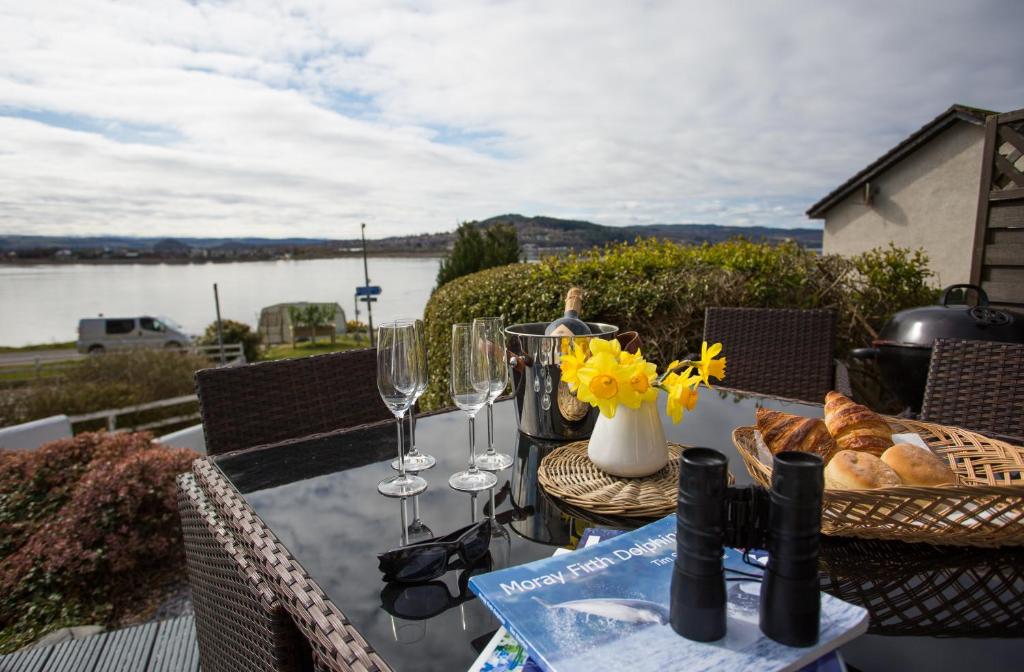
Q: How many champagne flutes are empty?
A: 4